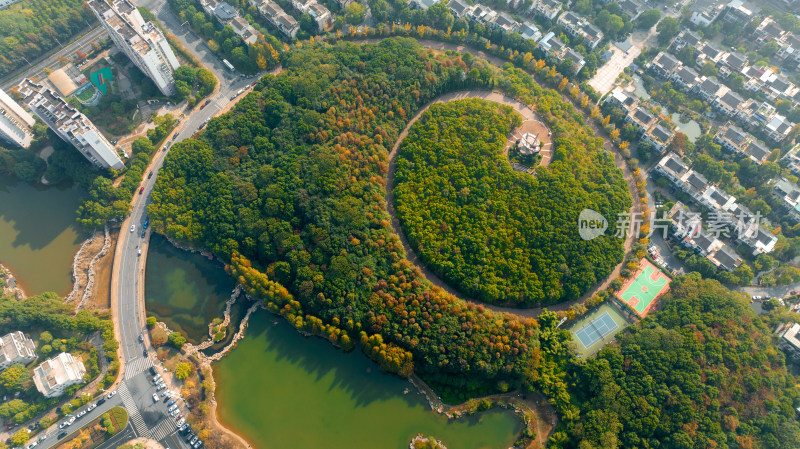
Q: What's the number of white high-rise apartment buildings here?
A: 3